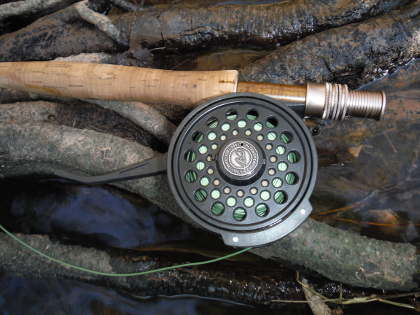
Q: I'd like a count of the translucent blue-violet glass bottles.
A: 0